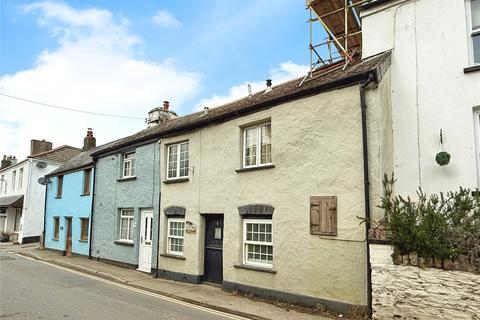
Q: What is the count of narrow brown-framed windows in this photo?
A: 4